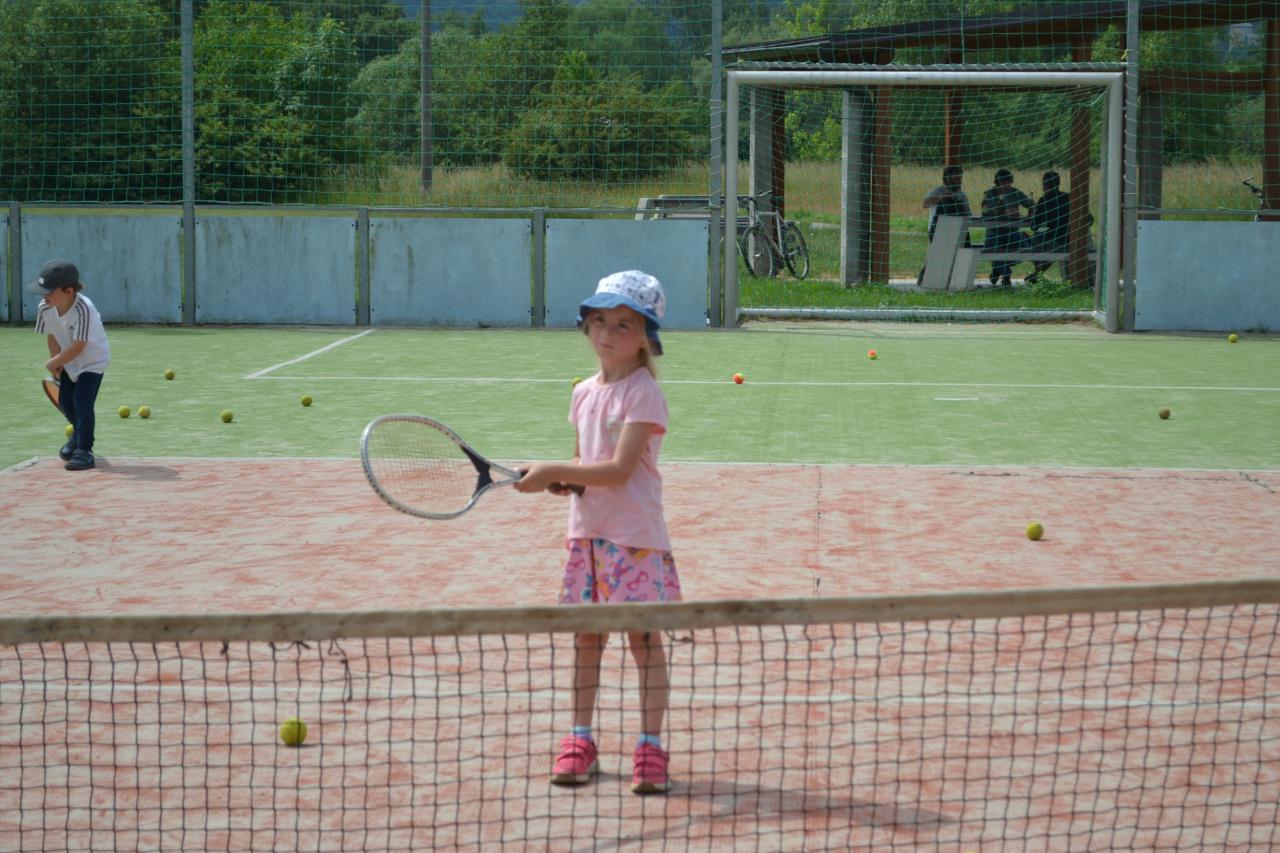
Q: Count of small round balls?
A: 13